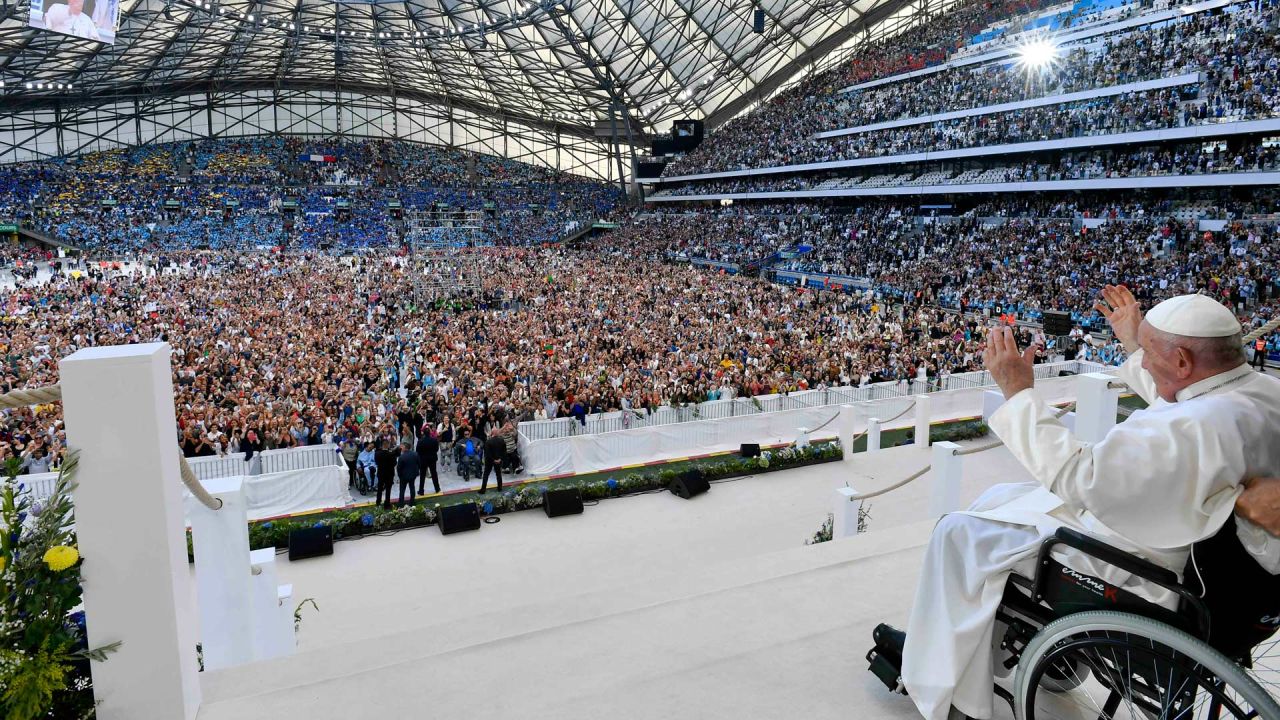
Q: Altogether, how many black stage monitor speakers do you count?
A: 5